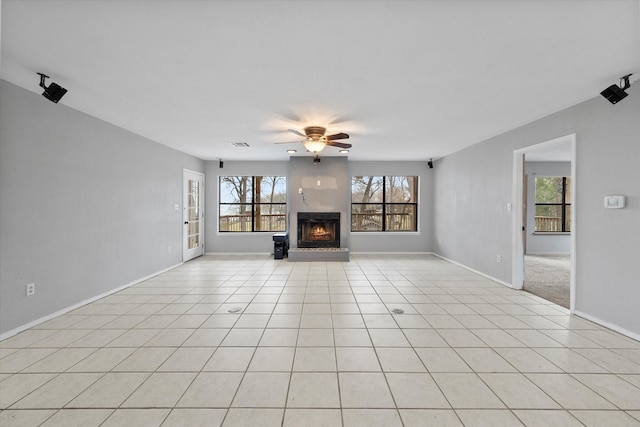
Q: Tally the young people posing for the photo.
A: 0